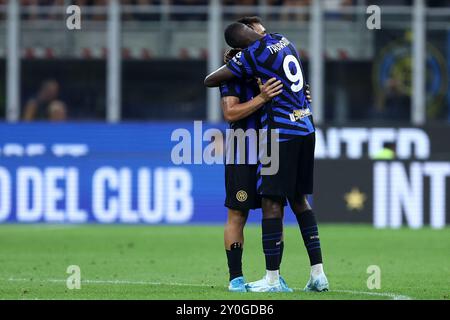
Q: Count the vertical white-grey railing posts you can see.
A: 5